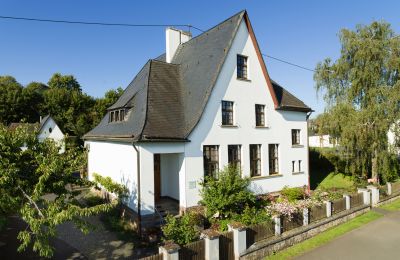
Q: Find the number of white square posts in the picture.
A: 10